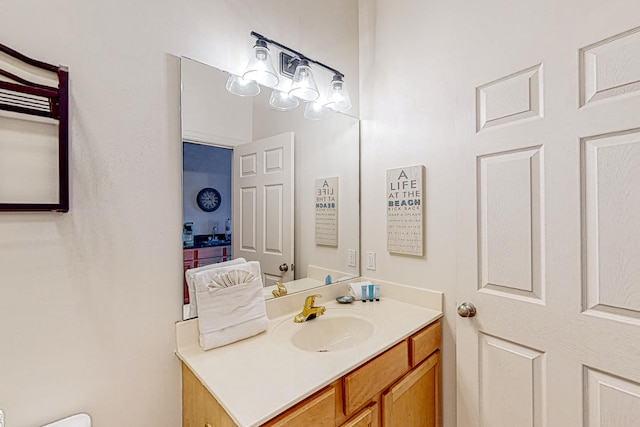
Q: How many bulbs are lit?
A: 3